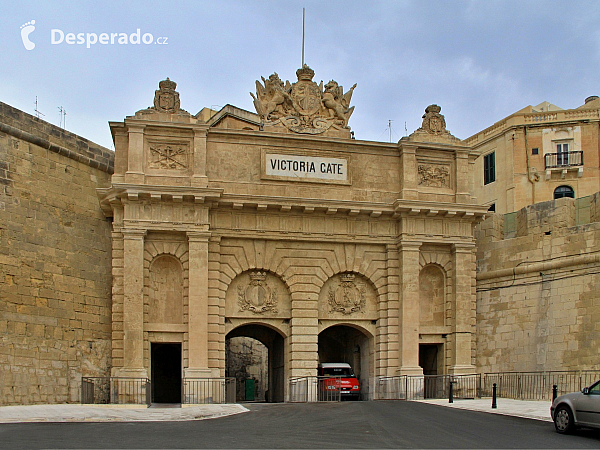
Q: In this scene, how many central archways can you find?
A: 2